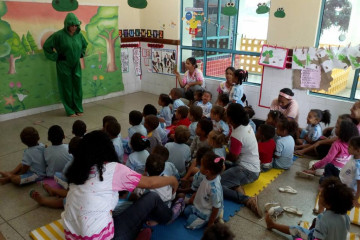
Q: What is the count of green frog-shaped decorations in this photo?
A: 5